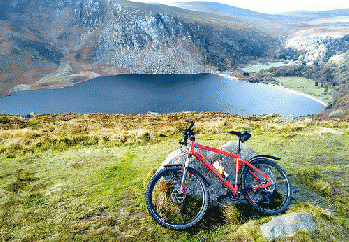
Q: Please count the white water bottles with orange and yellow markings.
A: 1